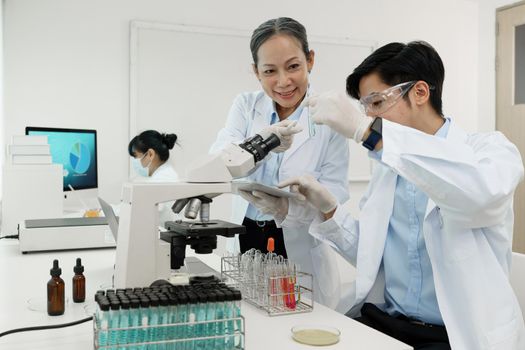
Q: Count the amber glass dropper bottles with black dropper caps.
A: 2